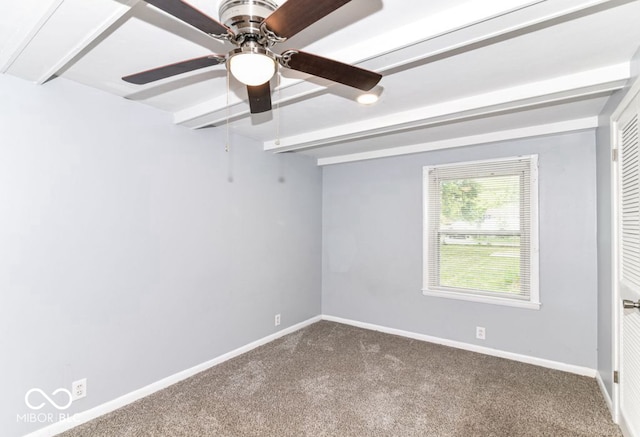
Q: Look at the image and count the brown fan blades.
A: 5